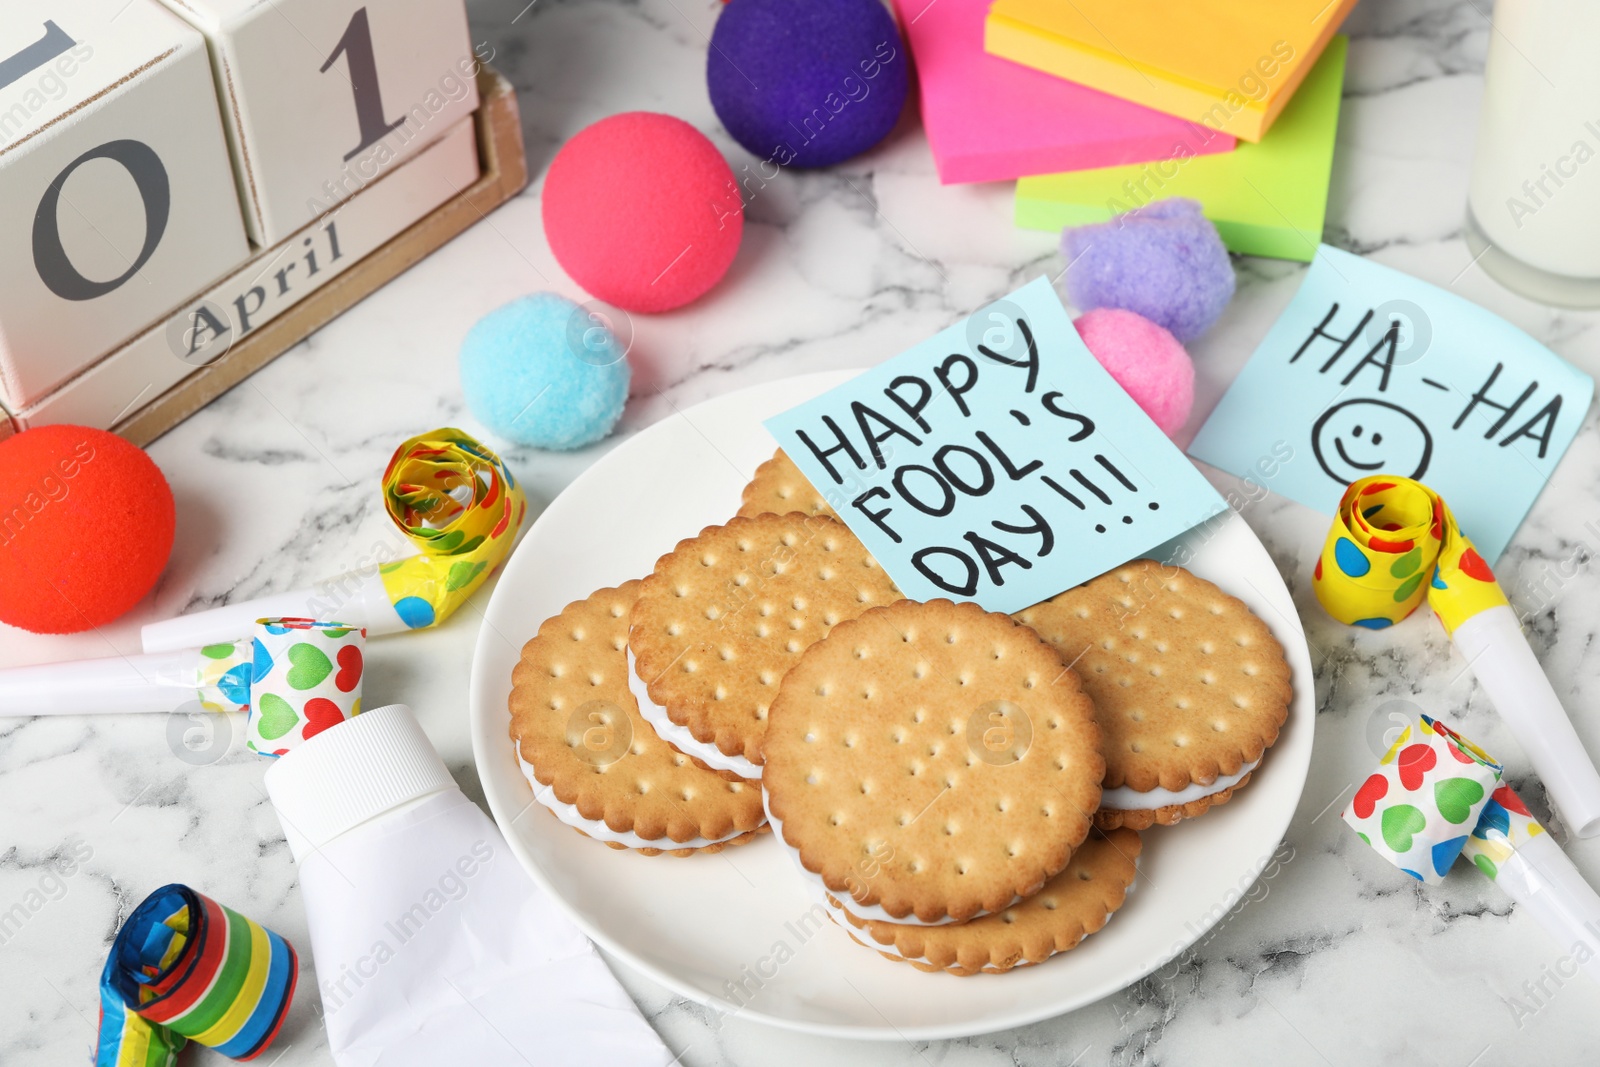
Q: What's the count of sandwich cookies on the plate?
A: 6